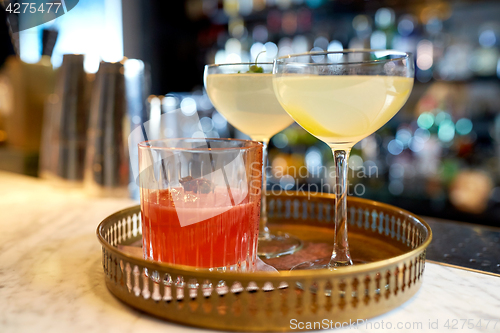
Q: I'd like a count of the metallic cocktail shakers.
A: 2